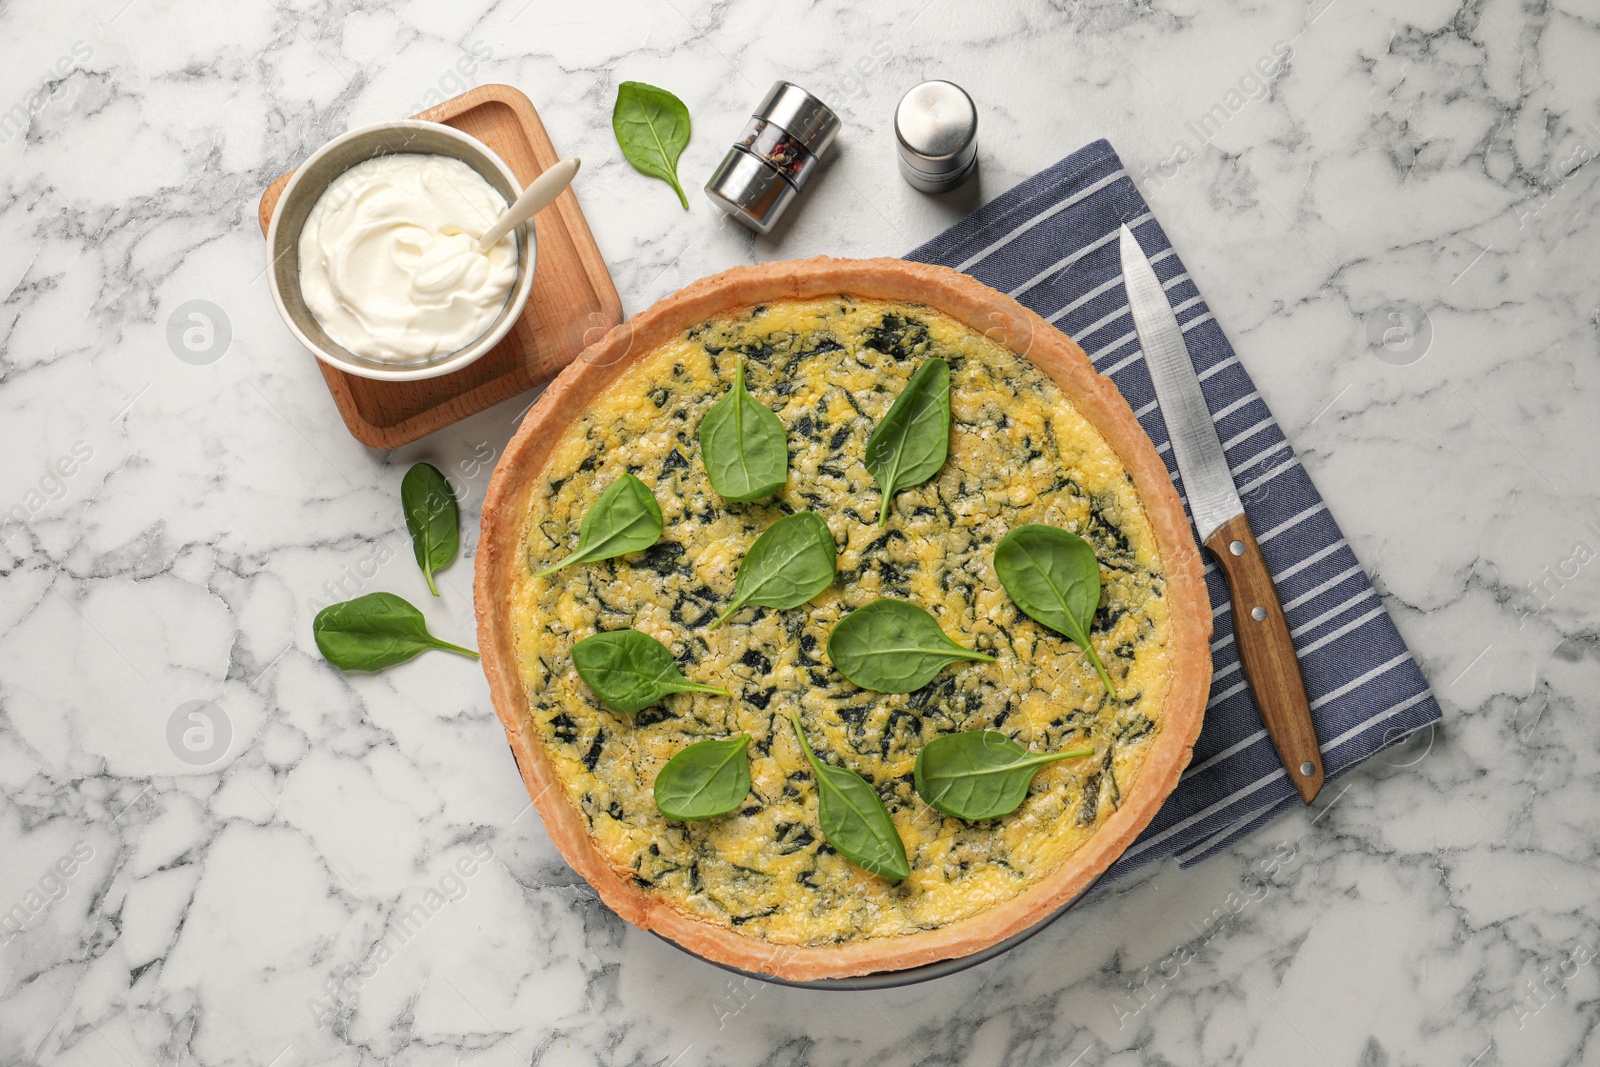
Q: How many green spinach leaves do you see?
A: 13